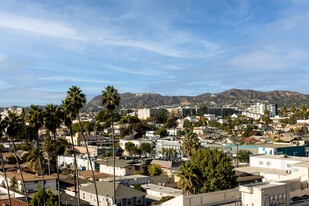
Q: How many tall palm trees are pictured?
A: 7